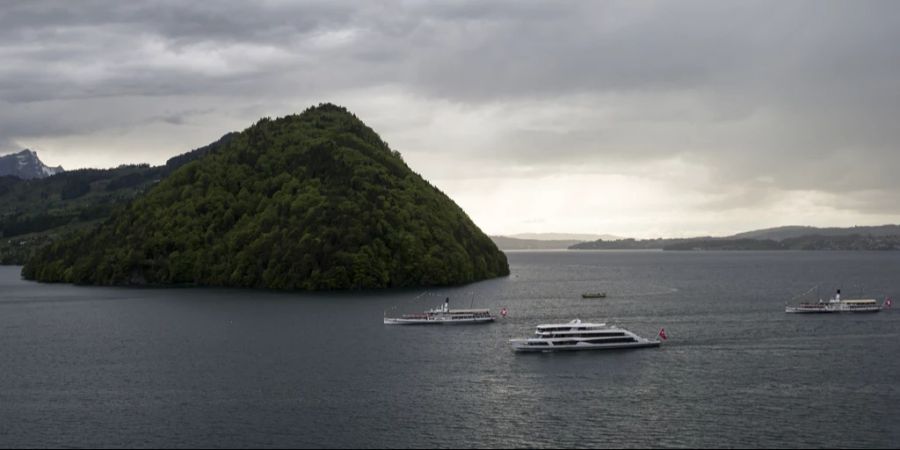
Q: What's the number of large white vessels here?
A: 3